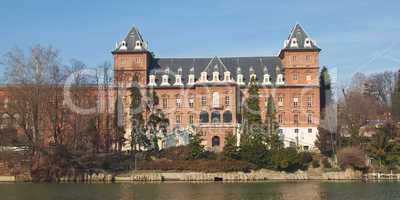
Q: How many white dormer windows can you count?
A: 15